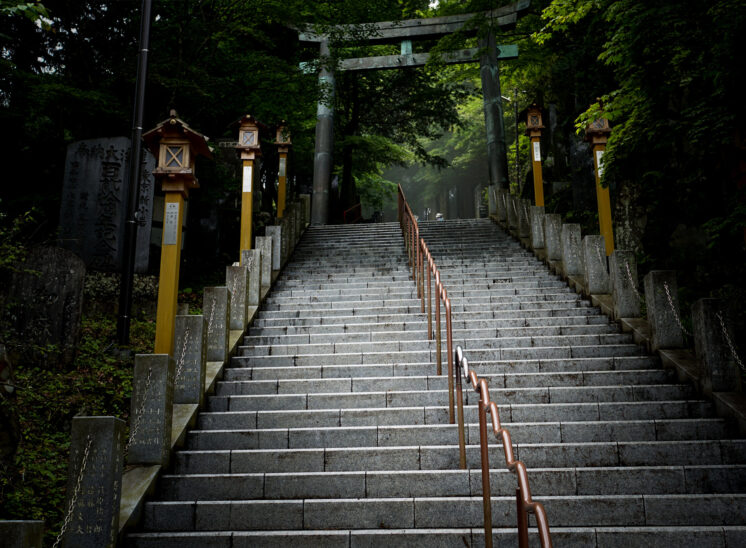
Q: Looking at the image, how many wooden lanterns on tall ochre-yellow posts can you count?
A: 5